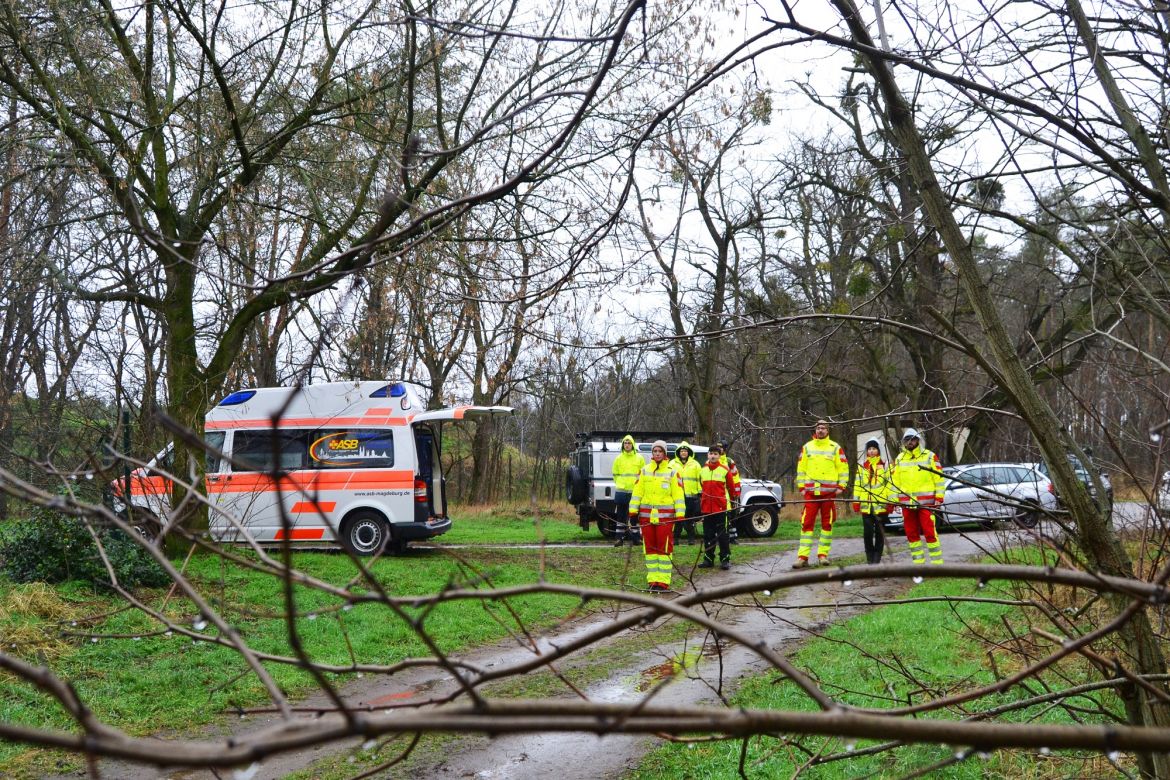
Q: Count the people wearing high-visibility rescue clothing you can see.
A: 8